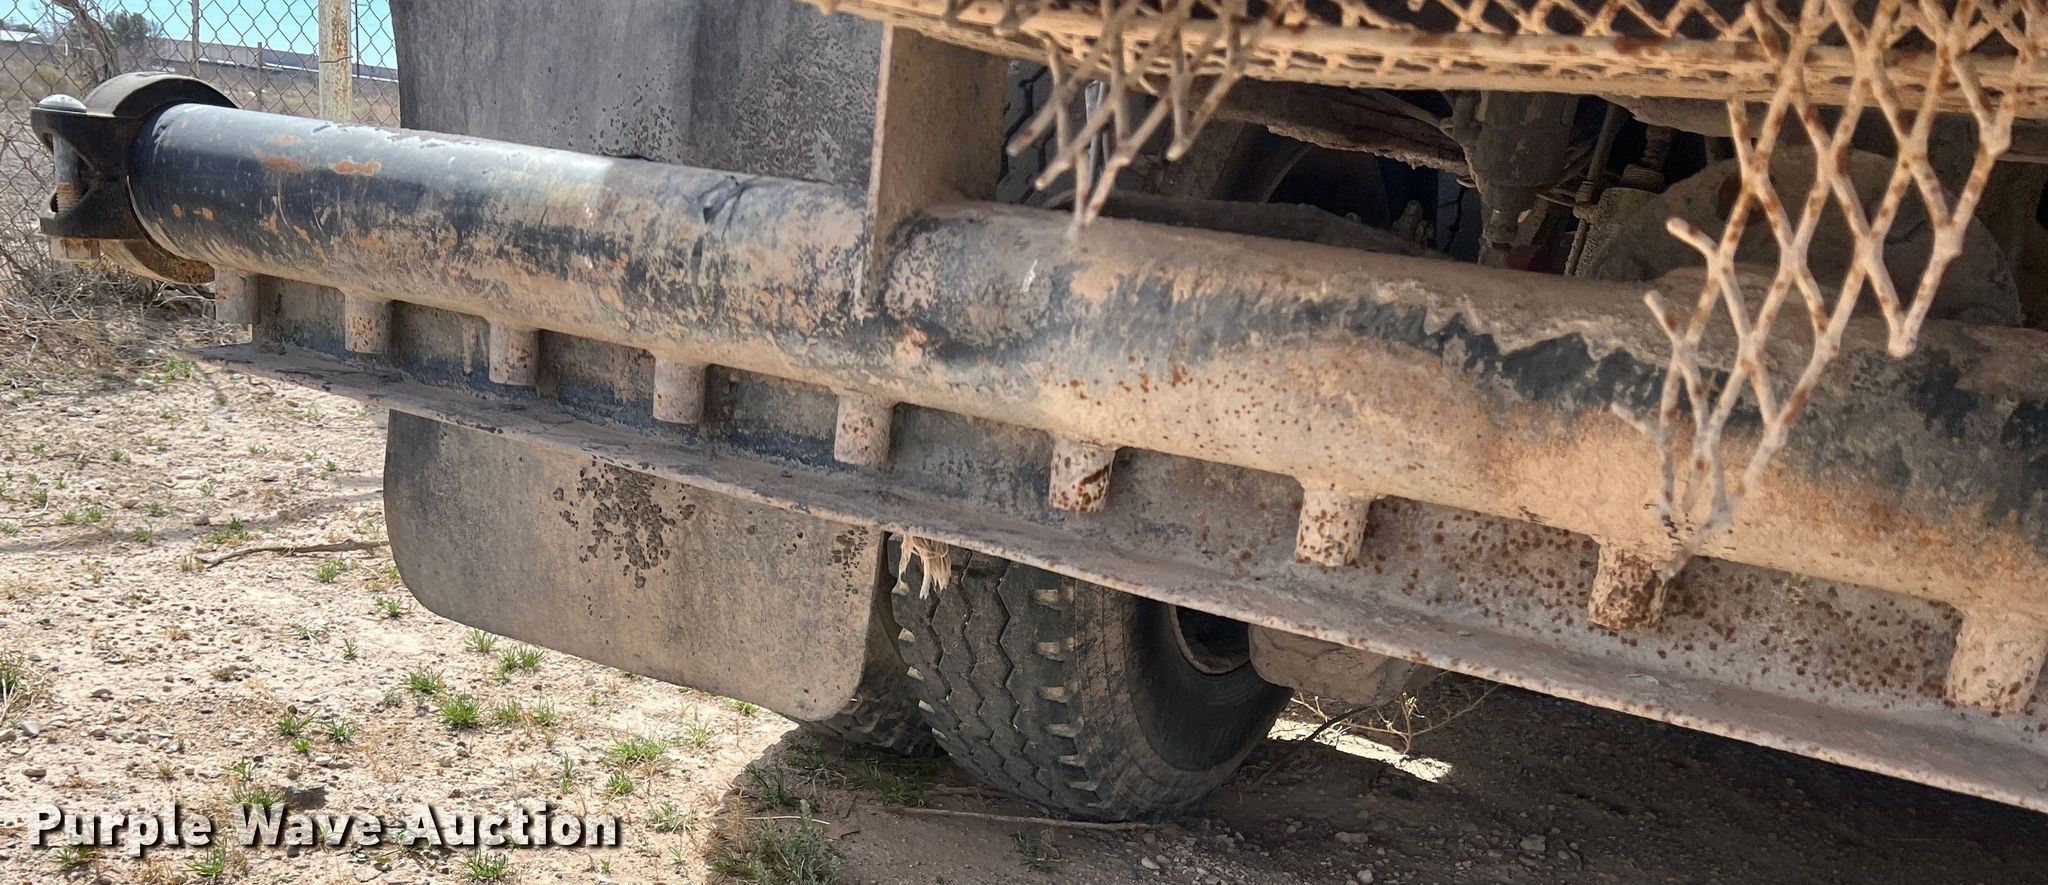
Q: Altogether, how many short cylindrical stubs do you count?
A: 9